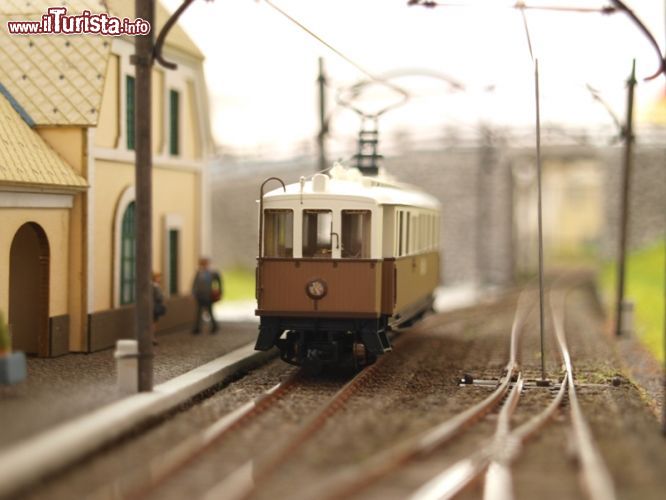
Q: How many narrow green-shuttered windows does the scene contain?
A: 3